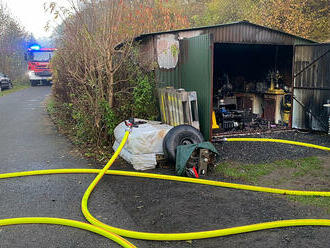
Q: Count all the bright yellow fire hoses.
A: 4